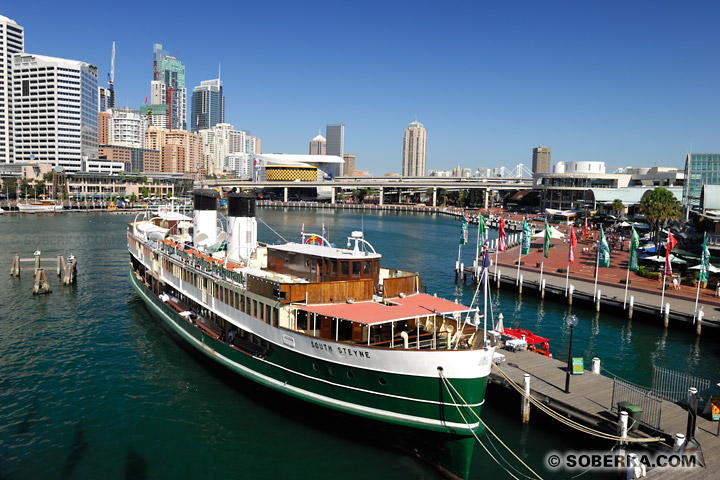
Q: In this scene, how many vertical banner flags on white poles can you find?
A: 10